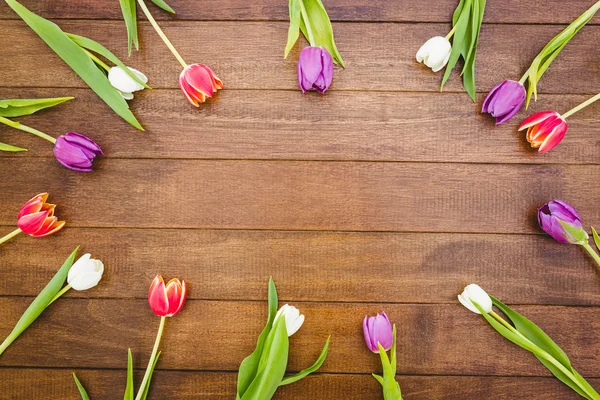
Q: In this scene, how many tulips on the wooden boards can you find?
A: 14